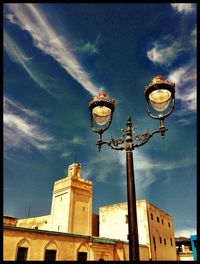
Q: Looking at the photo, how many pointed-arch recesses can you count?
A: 3